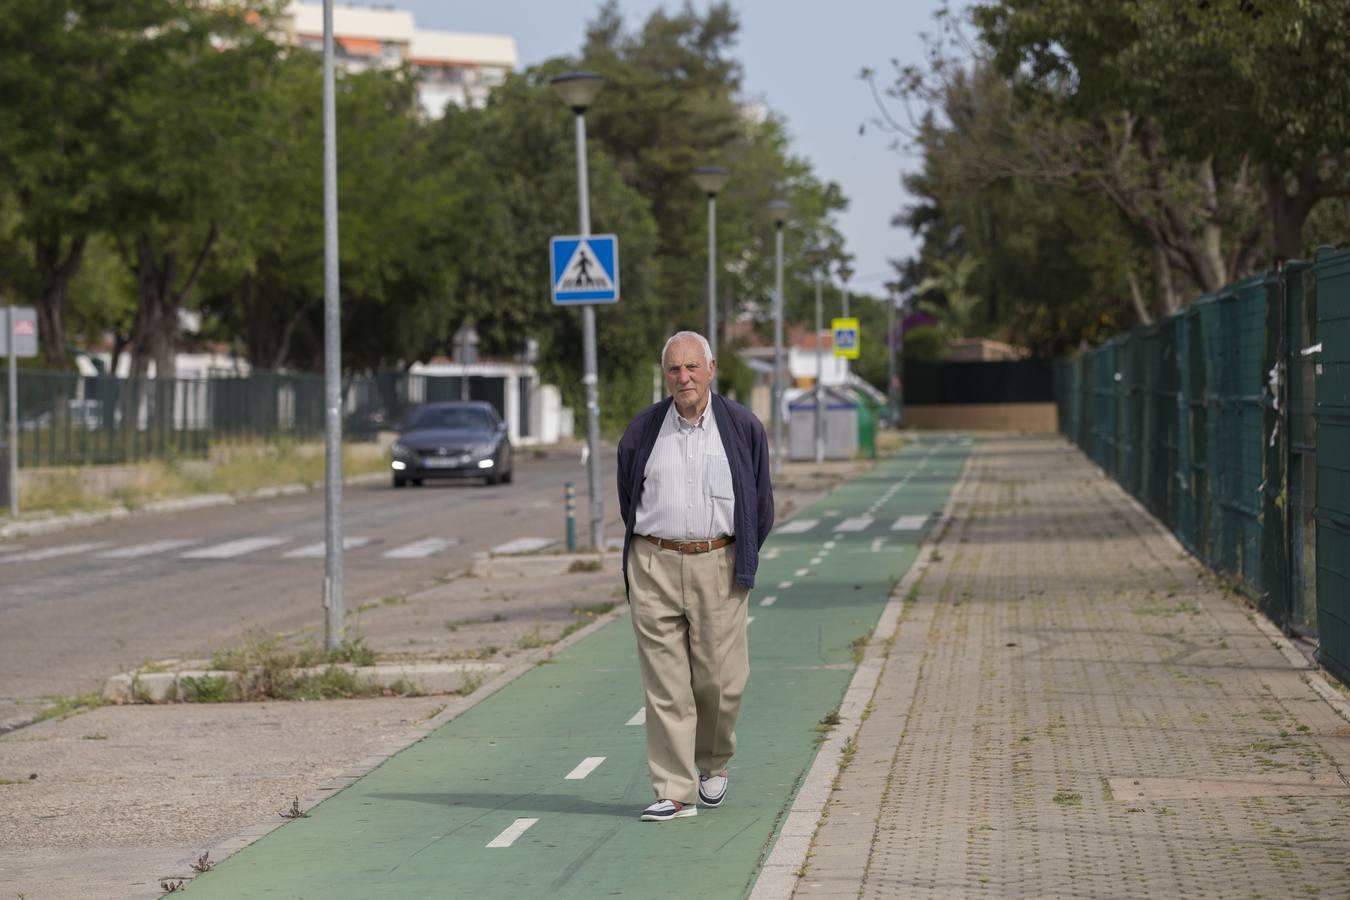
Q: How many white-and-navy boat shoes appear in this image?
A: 2